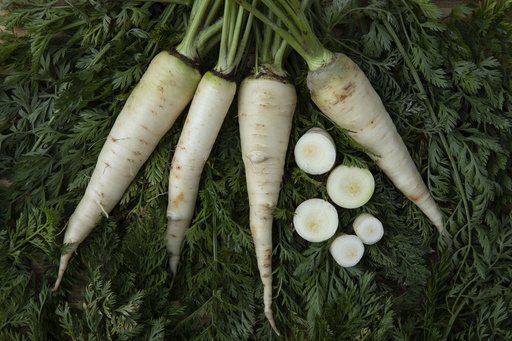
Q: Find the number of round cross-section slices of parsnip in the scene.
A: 5